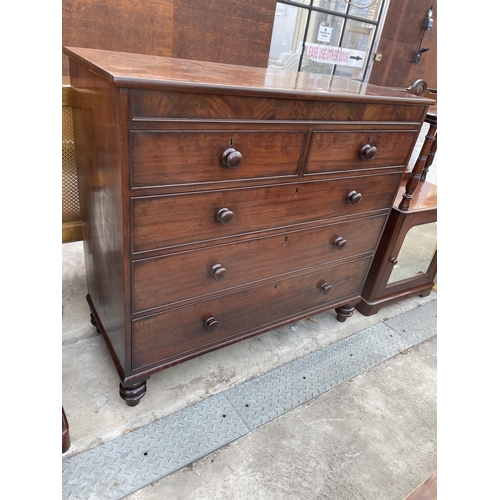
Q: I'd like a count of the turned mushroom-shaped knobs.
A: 8